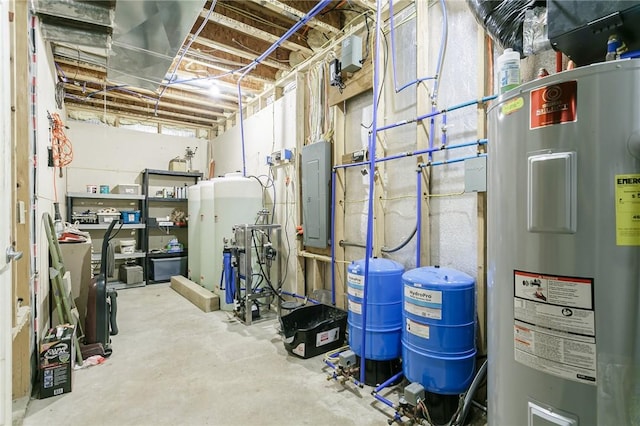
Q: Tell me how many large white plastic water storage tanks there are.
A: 3